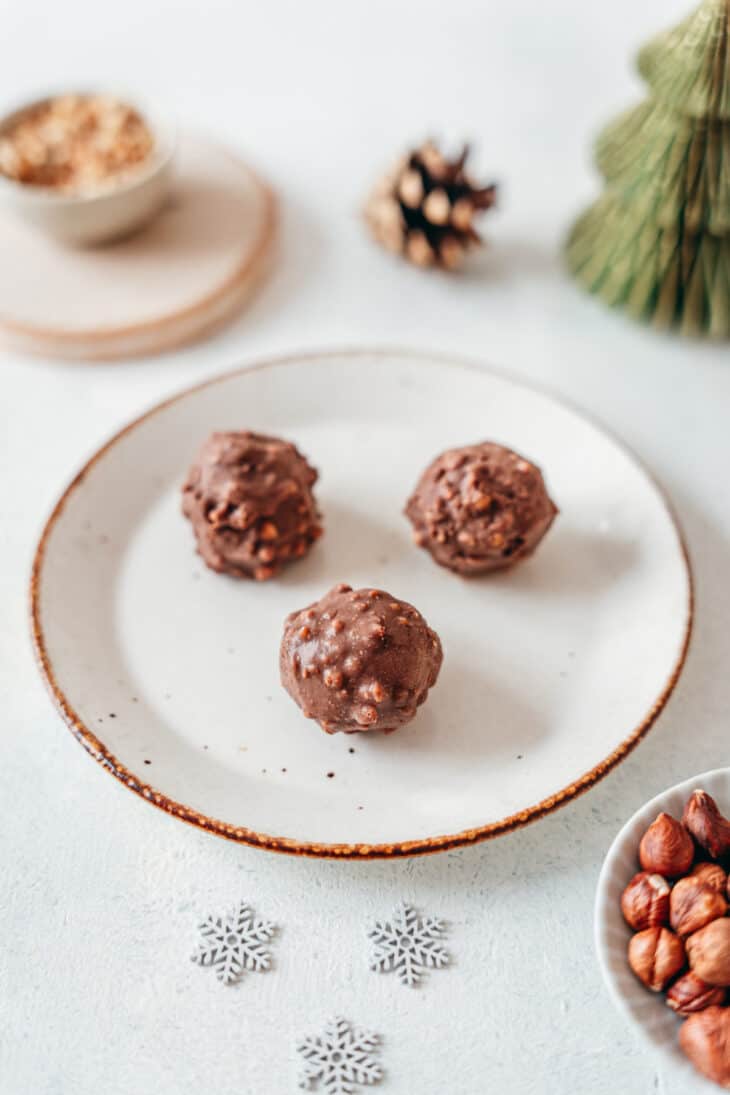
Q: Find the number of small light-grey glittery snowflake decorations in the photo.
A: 3